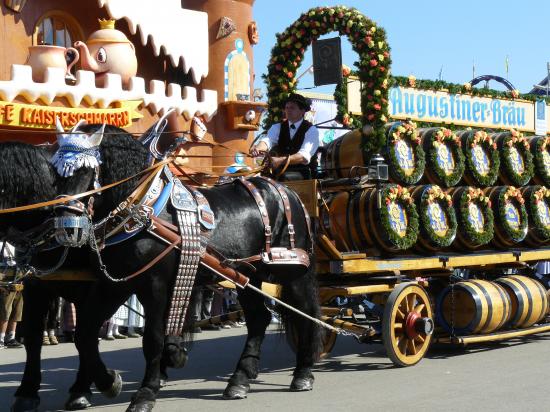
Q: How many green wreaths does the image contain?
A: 10